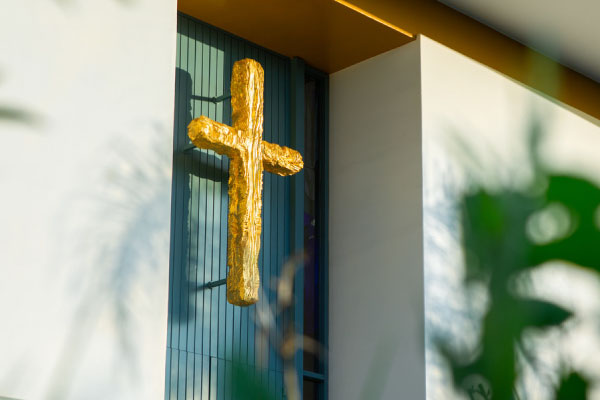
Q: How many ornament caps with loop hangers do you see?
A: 0